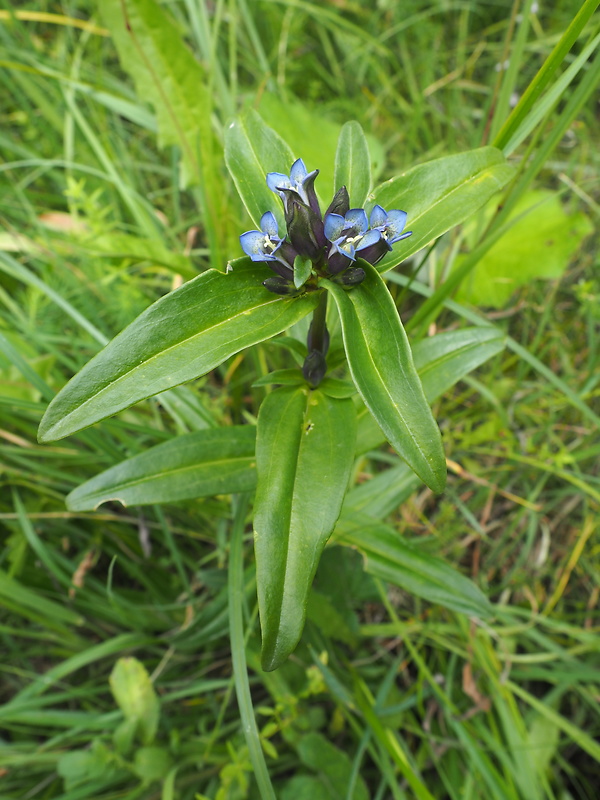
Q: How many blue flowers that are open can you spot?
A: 4